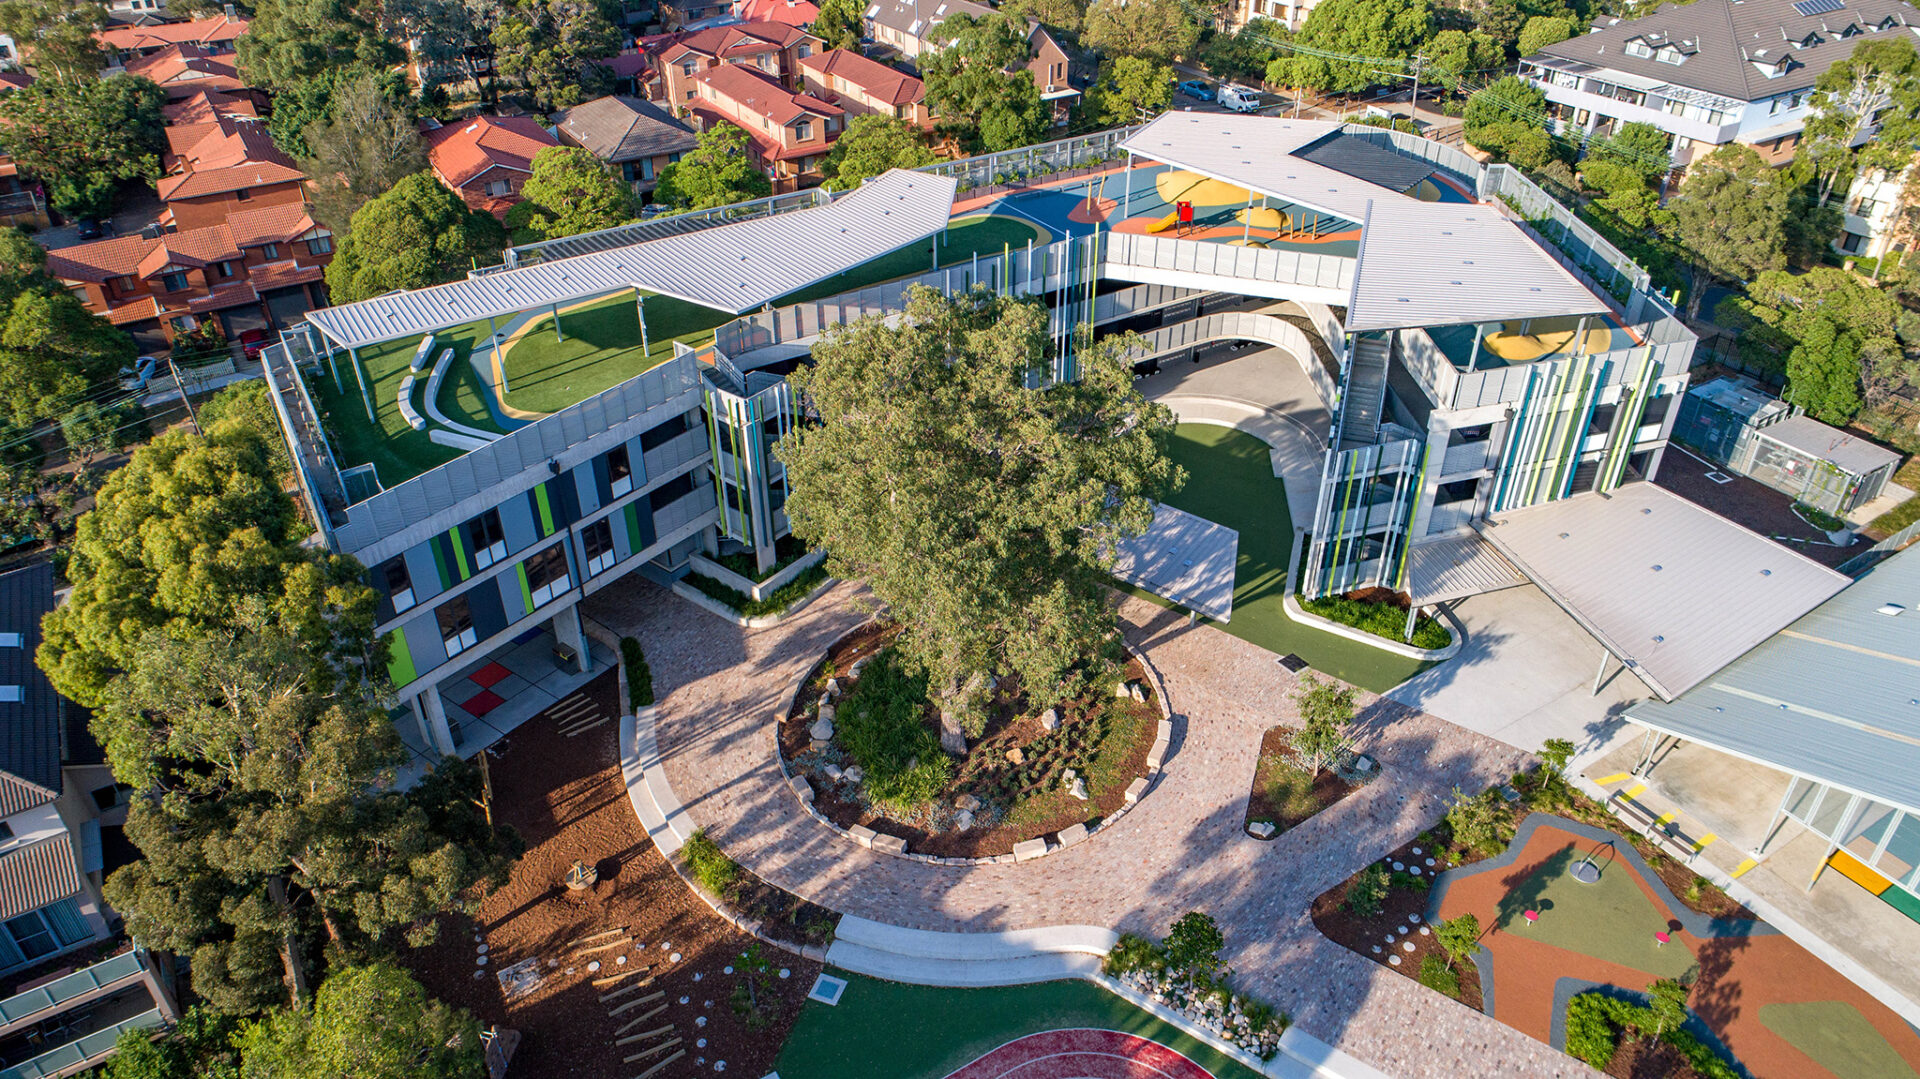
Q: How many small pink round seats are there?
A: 2